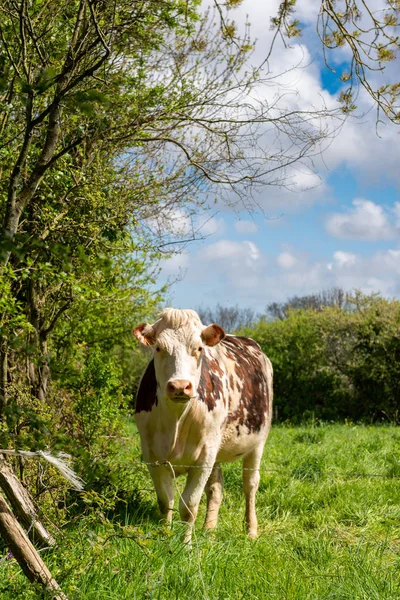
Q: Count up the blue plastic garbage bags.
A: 0